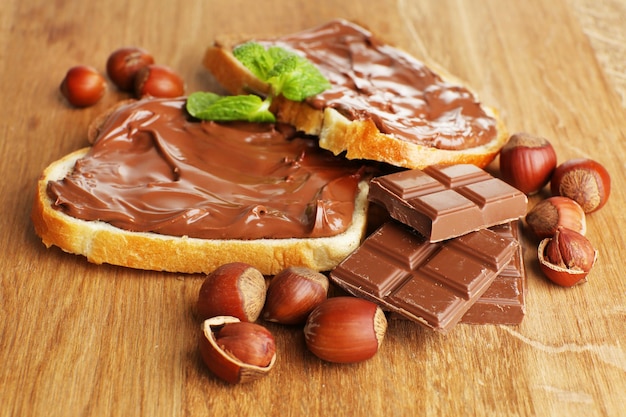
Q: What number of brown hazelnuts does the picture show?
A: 11